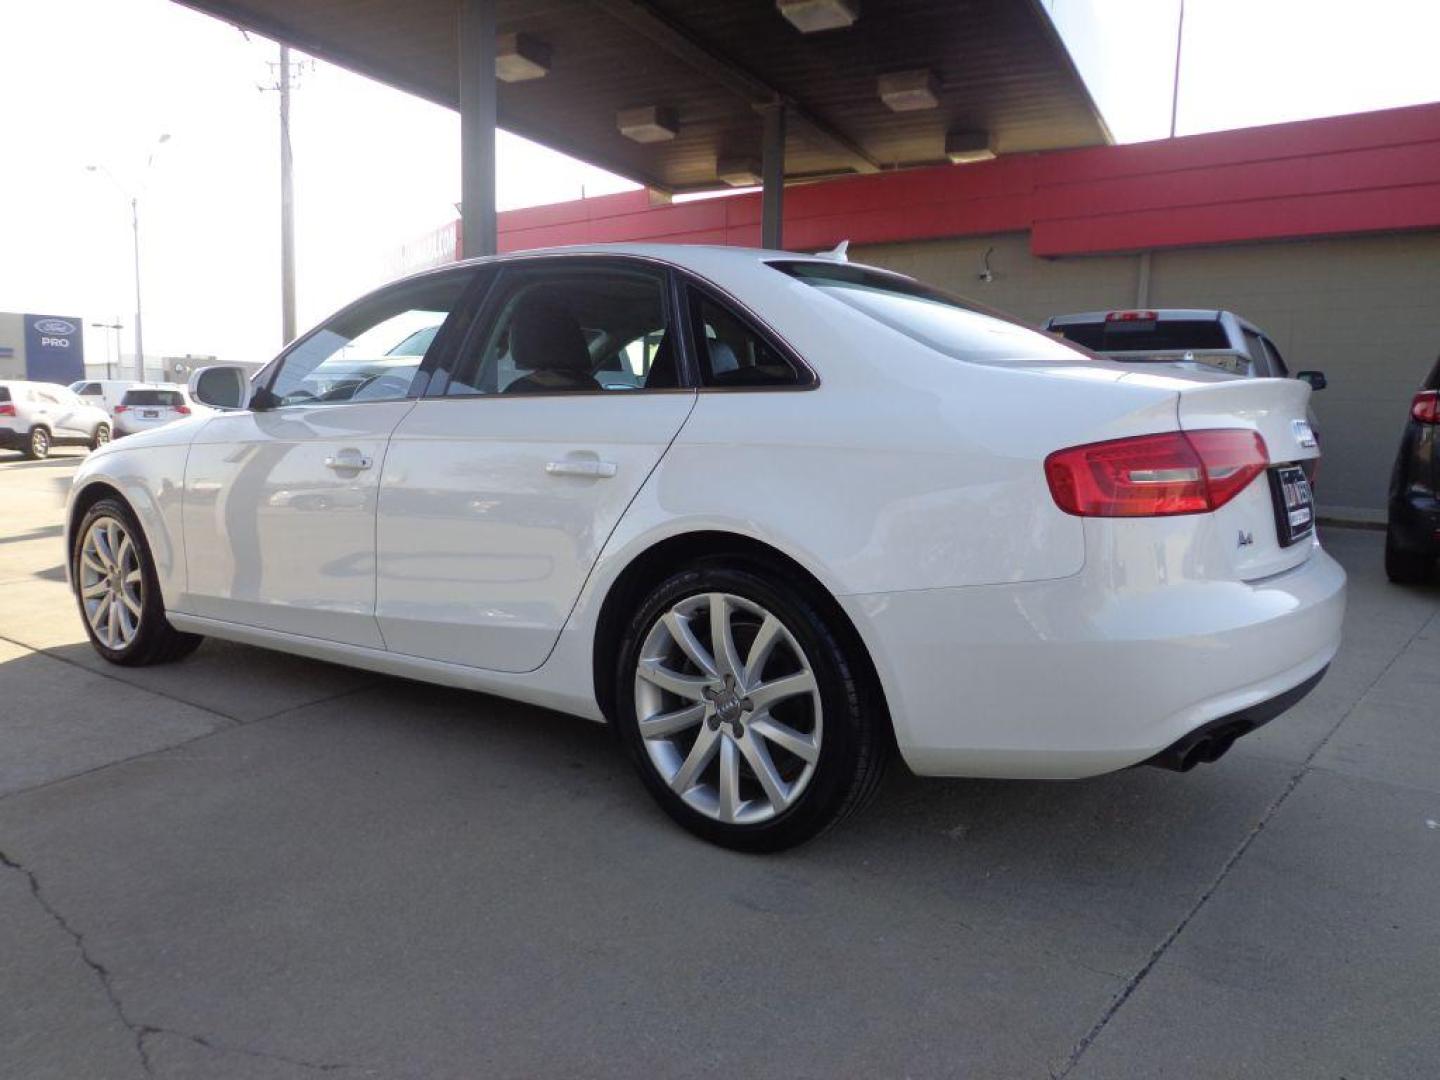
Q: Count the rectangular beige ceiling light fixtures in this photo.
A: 6